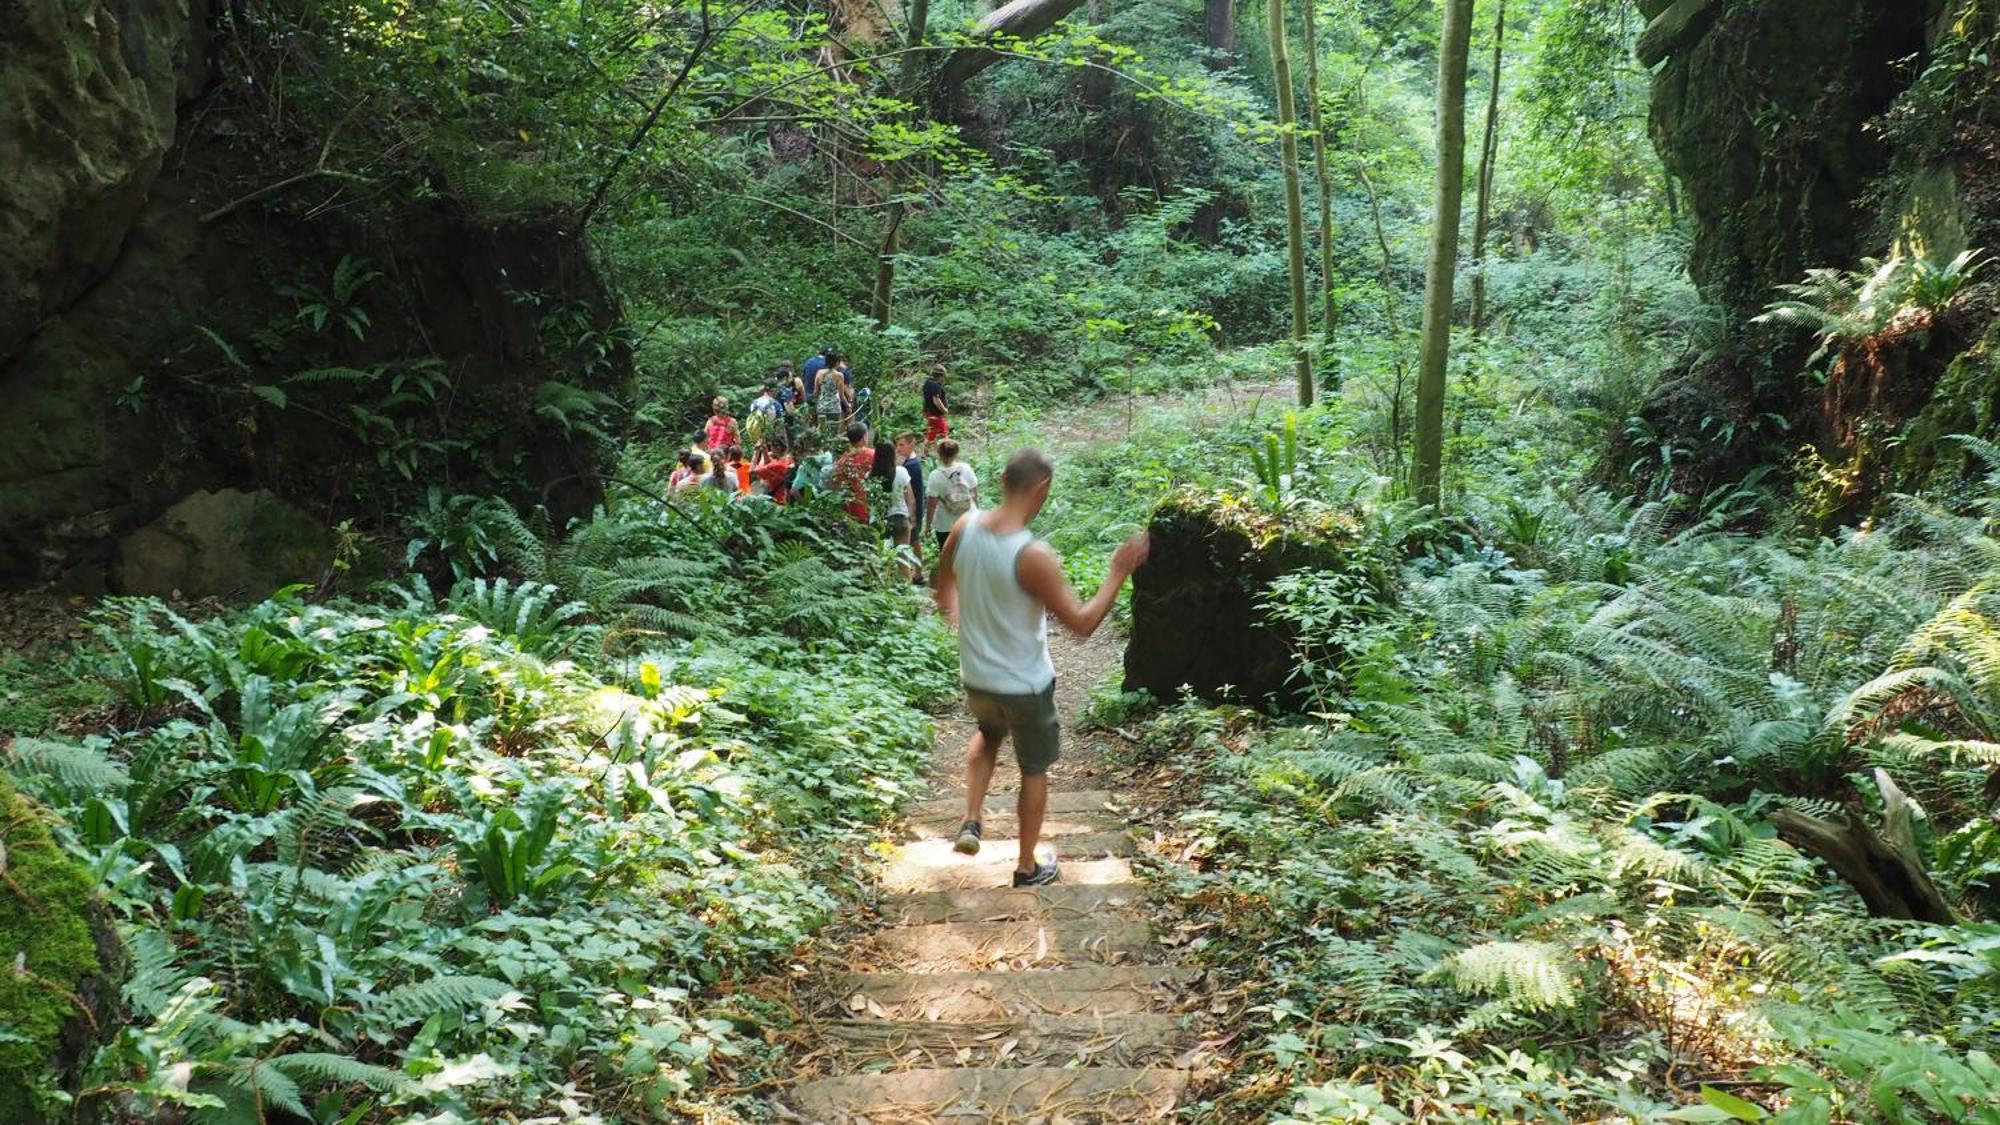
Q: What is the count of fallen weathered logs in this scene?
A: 1